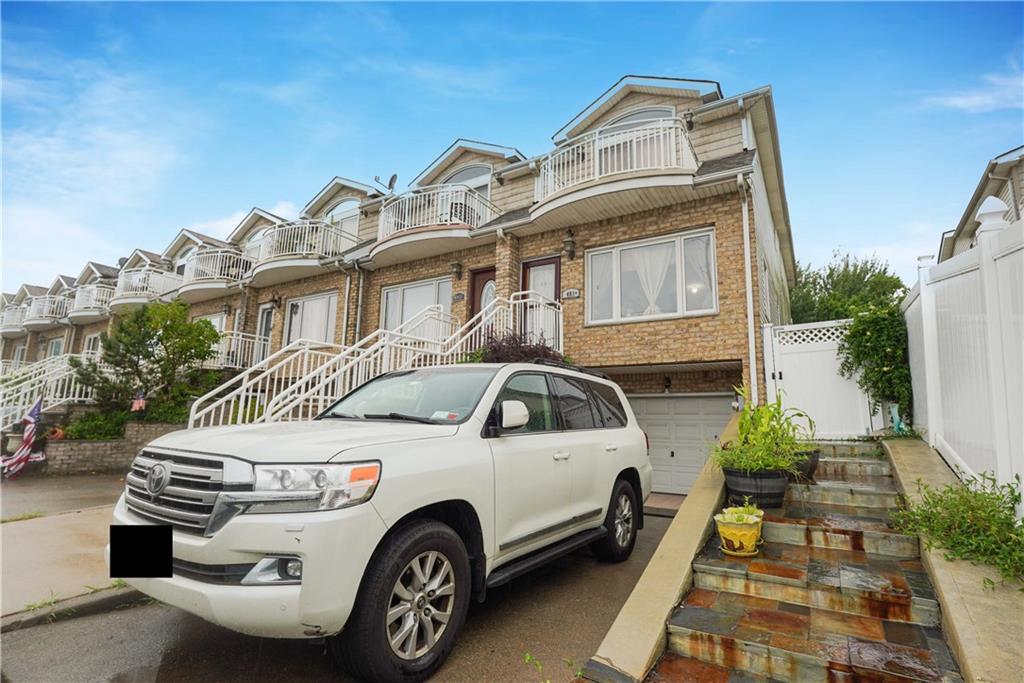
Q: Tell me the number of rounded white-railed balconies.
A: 8